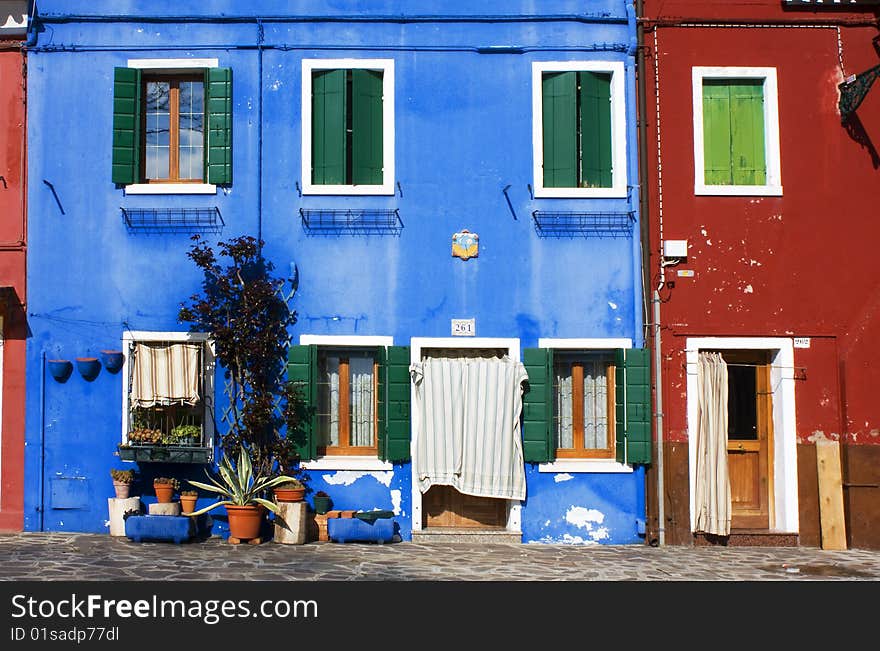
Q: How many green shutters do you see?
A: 12